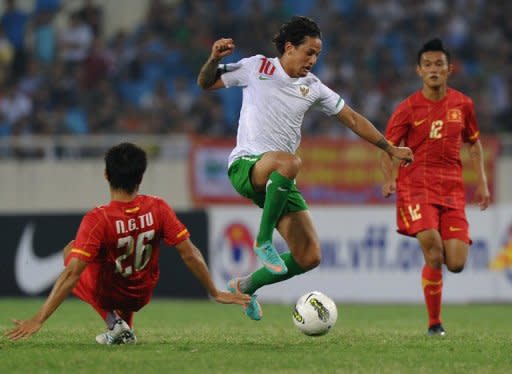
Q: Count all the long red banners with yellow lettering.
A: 1